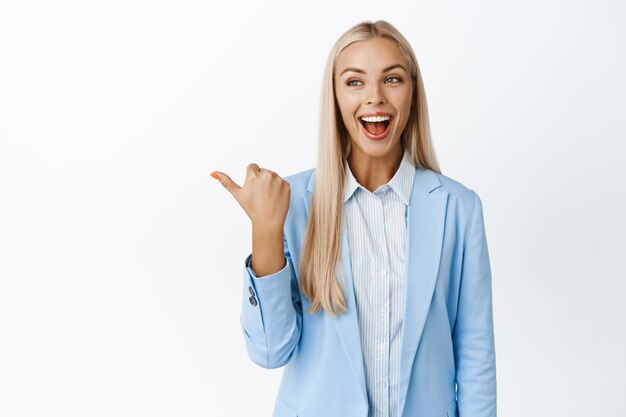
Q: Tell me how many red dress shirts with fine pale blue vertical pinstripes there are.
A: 0